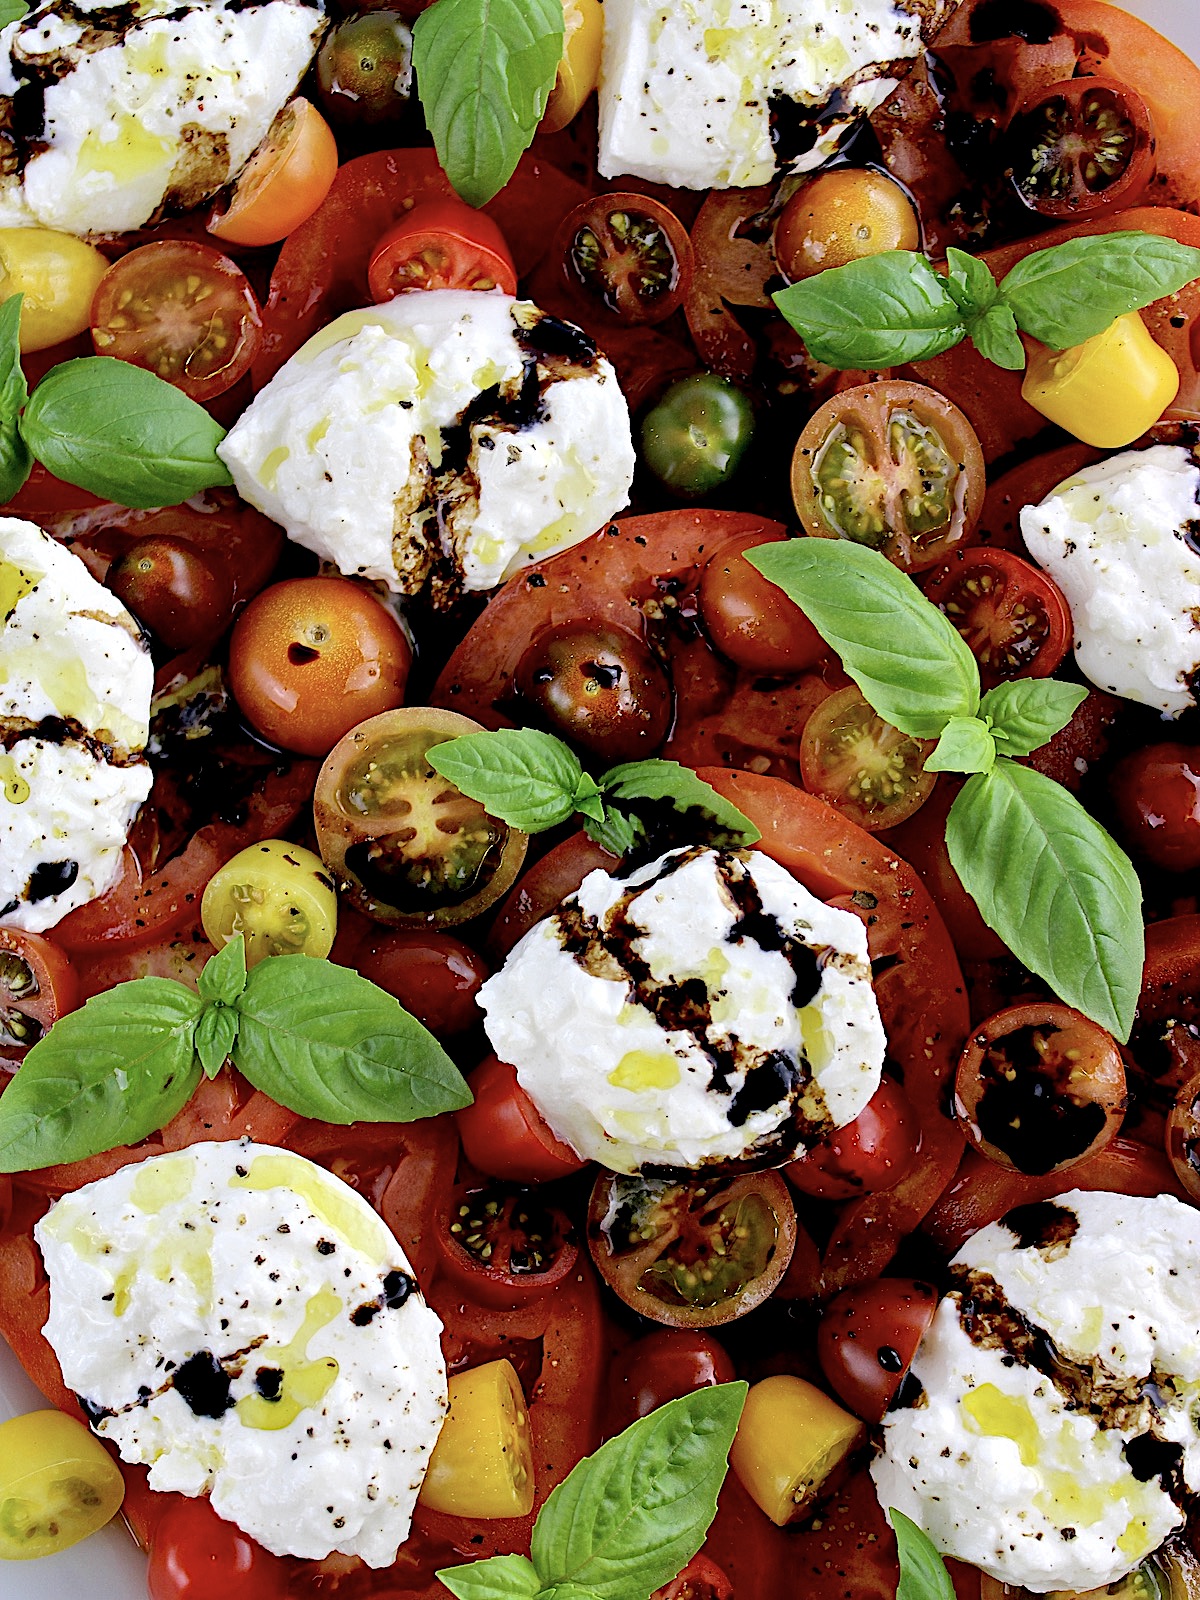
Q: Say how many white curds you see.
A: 8